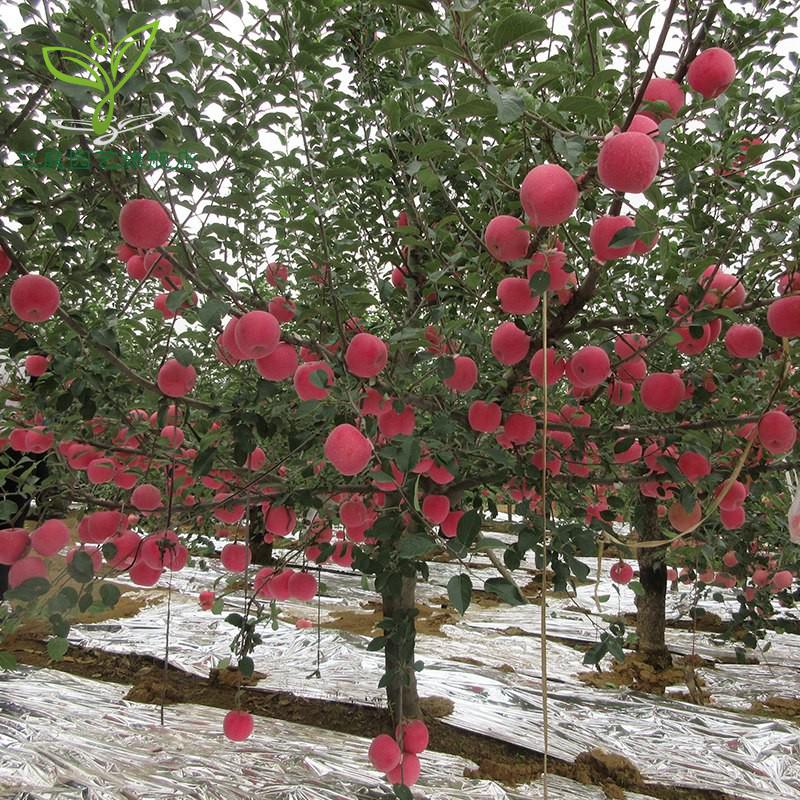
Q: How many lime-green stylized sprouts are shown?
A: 1